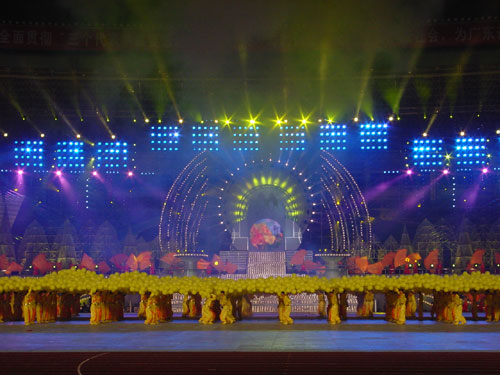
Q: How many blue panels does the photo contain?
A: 11